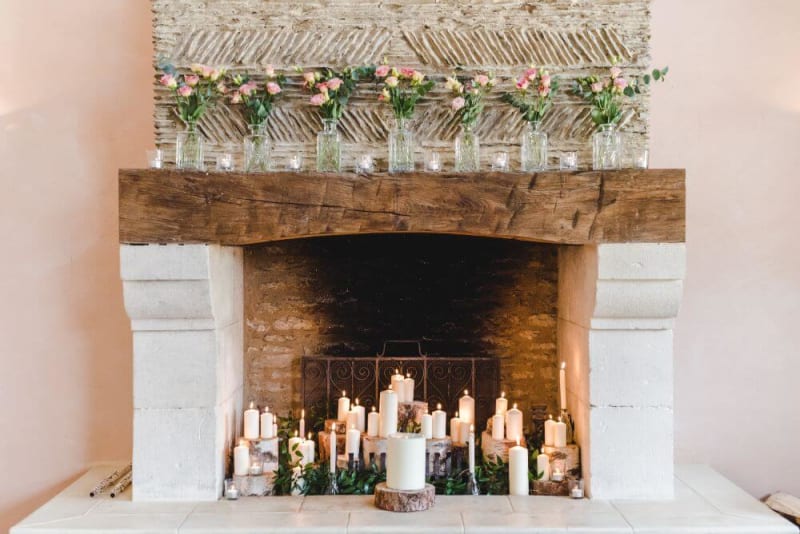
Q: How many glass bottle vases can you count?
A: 7